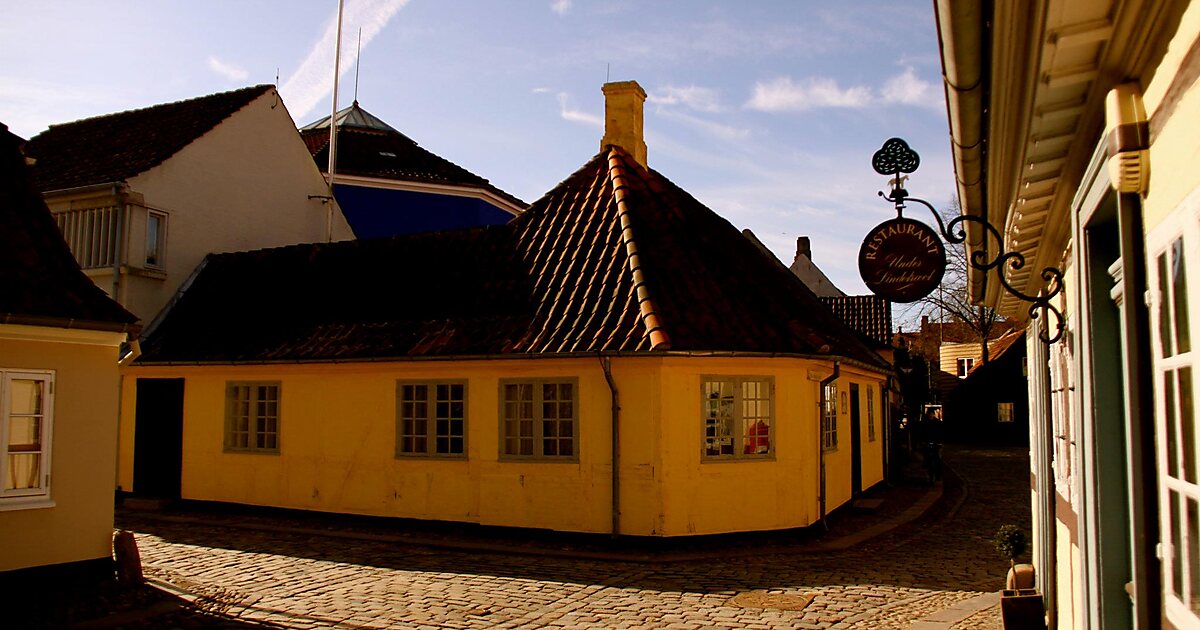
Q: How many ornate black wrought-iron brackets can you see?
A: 1